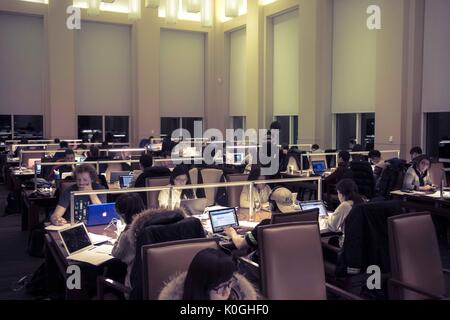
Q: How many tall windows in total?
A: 7